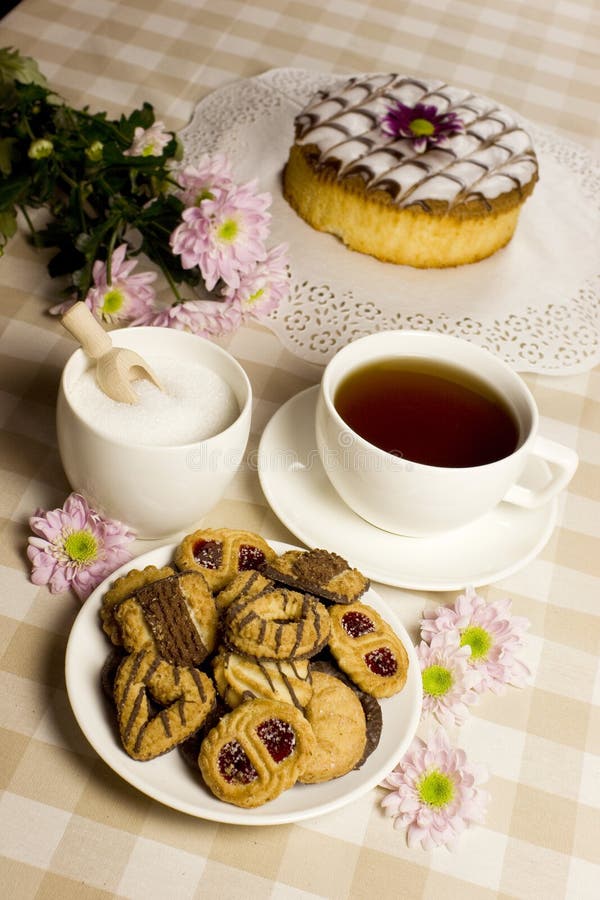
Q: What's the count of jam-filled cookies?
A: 3